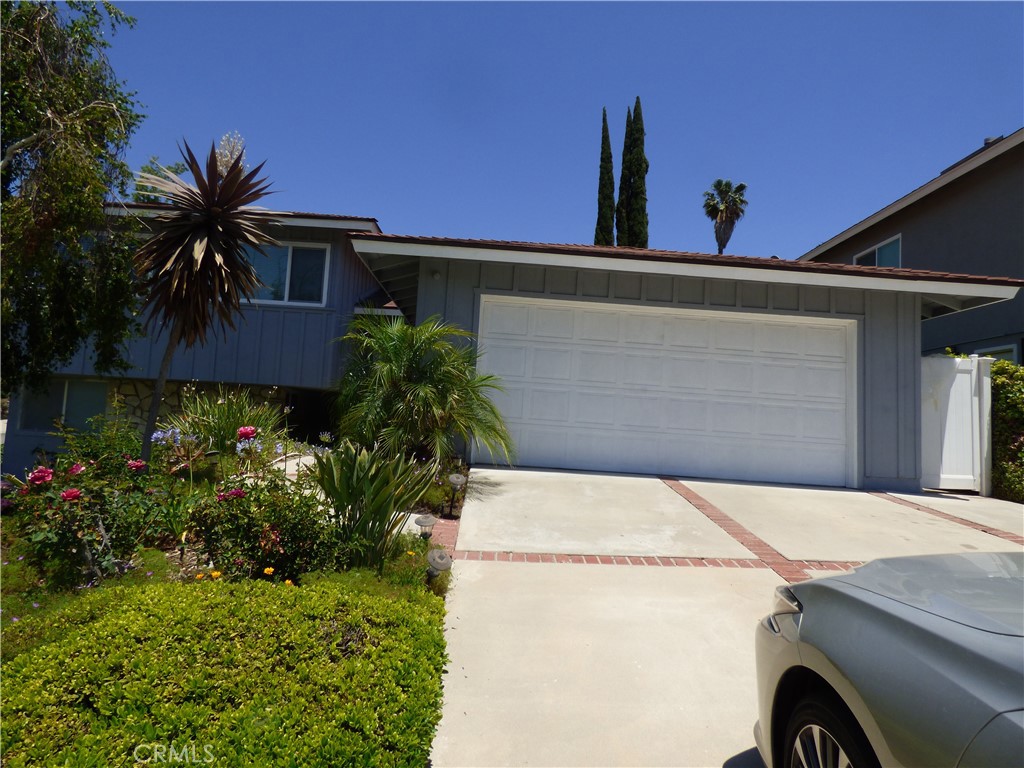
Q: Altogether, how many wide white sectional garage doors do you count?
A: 1